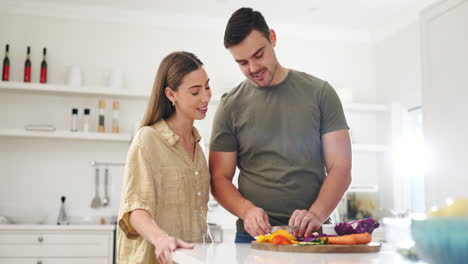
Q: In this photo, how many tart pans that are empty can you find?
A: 0